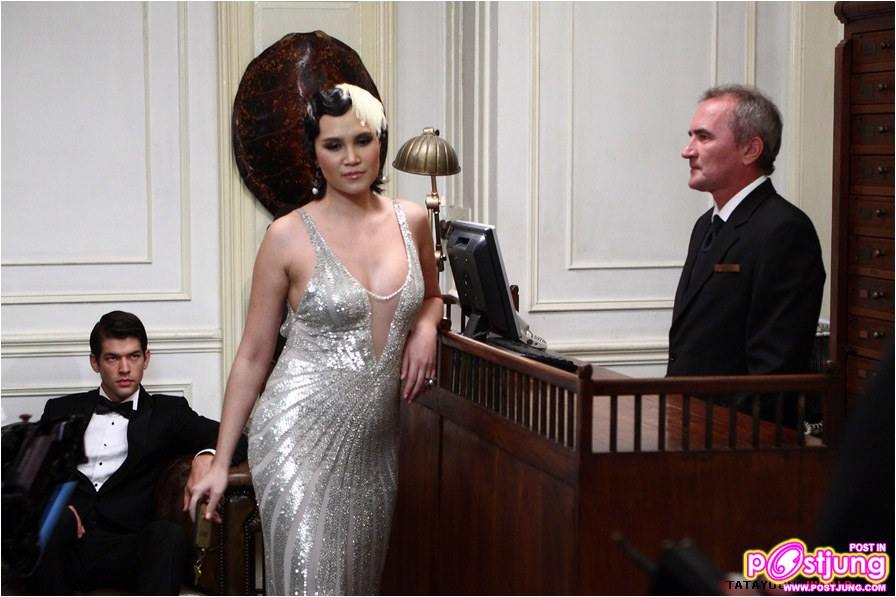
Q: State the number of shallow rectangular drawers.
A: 9